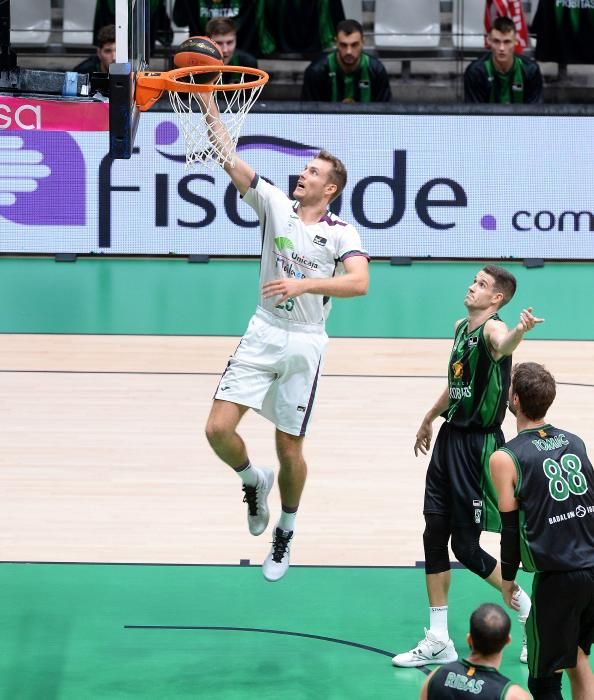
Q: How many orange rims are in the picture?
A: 1